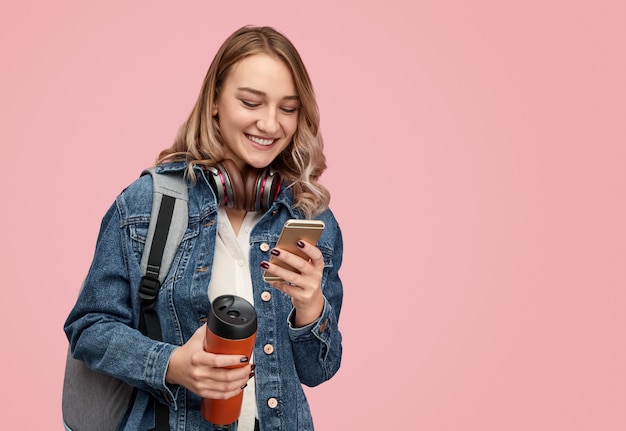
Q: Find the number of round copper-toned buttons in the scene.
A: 4